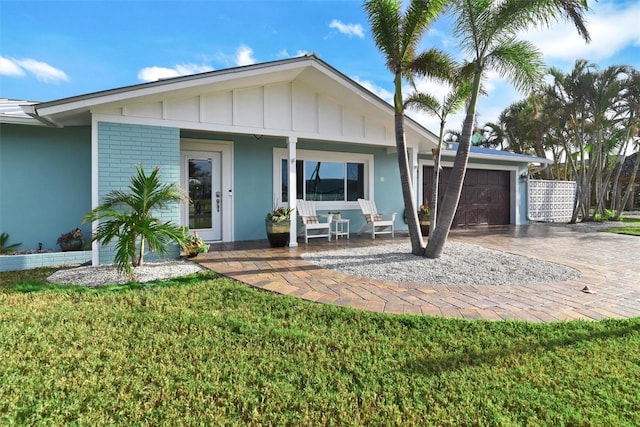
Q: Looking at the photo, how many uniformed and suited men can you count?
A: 0